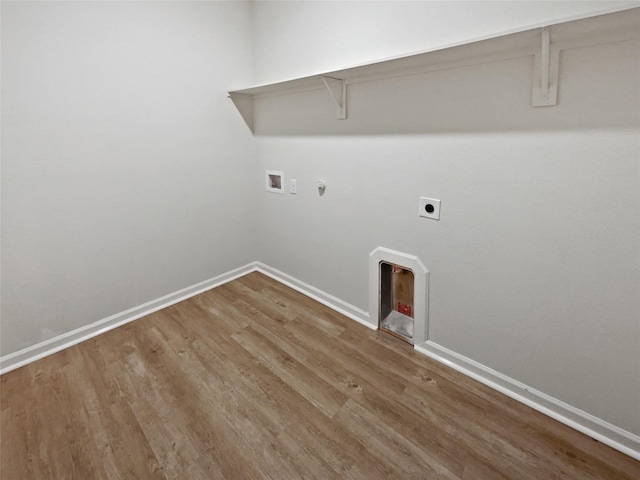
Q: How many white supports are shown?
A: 2